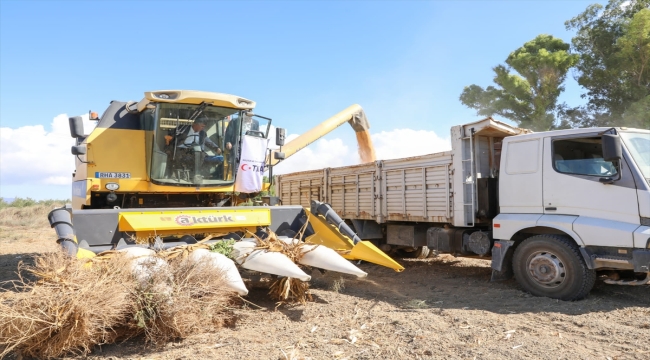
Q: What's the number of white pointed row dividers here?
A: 4